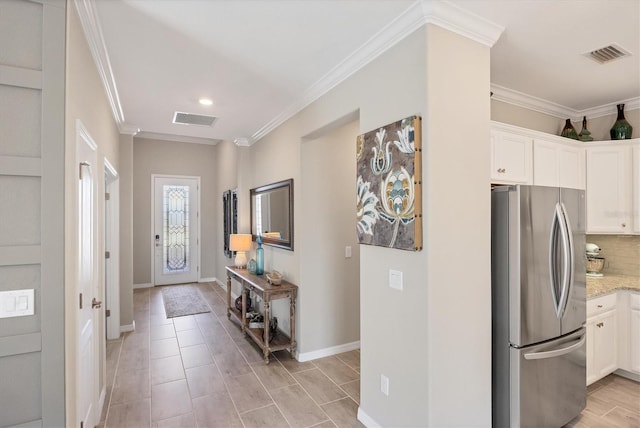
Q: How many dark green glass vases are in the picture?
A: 3